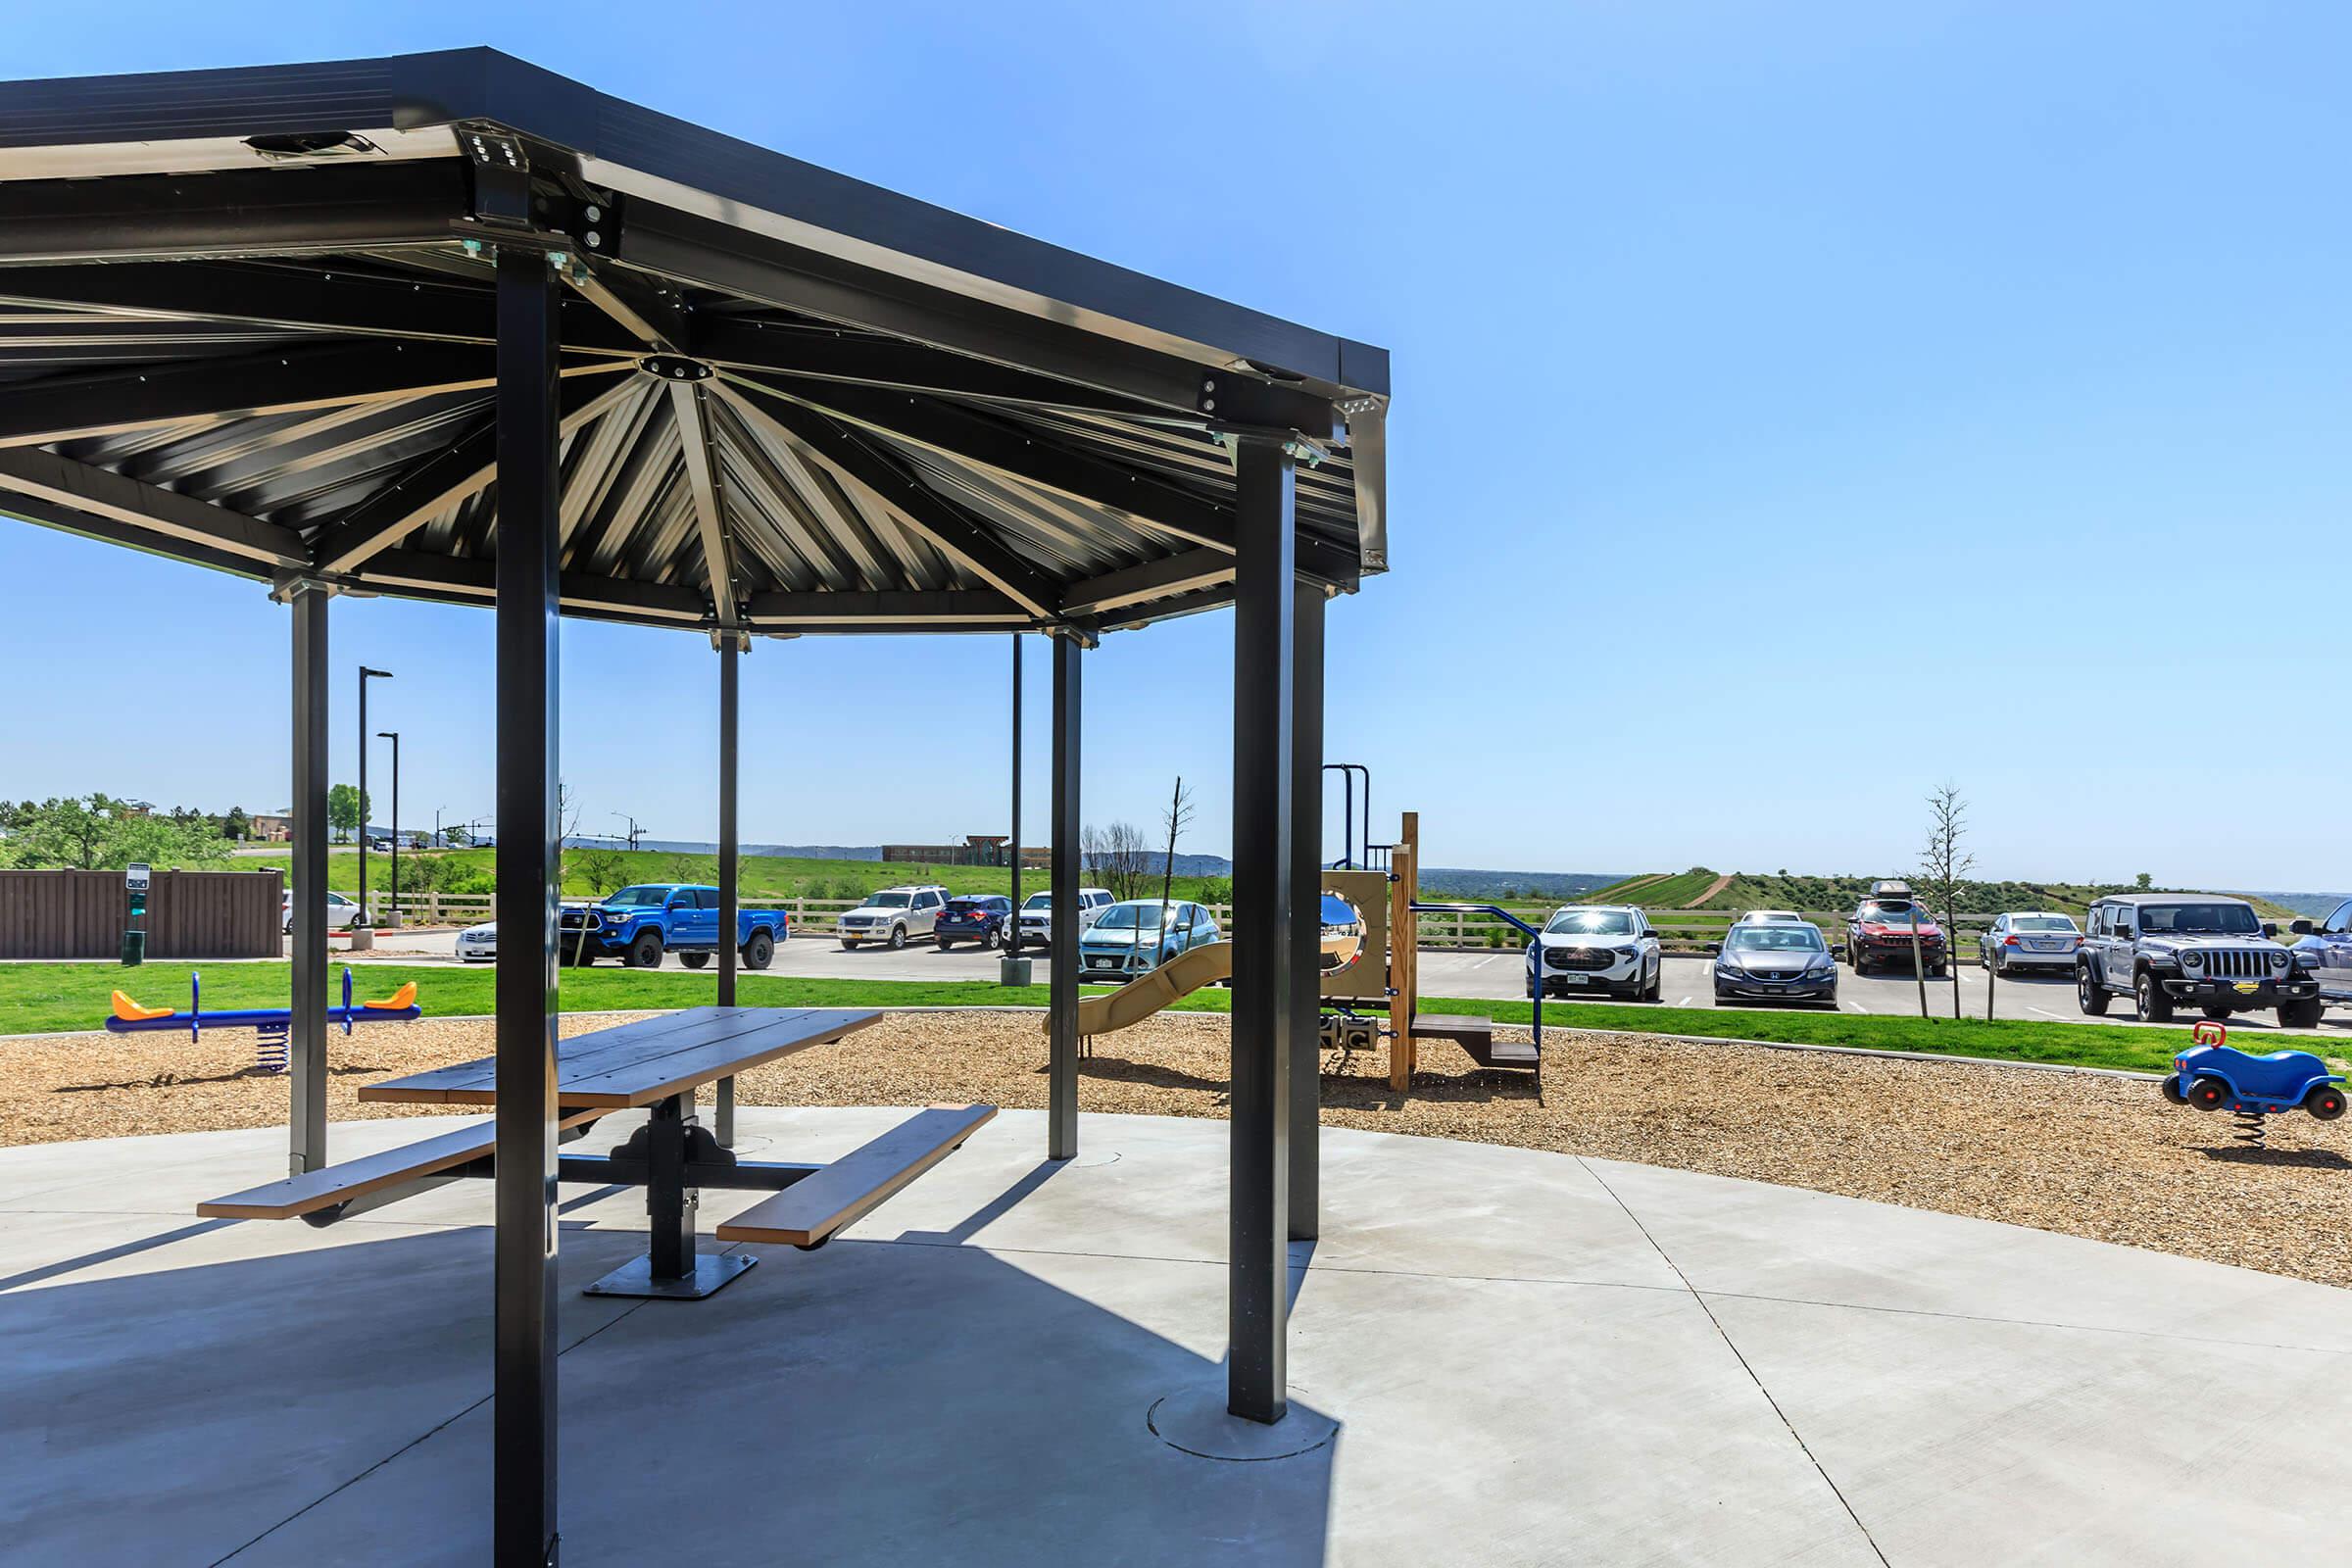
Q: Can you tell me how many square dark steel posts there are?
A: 6